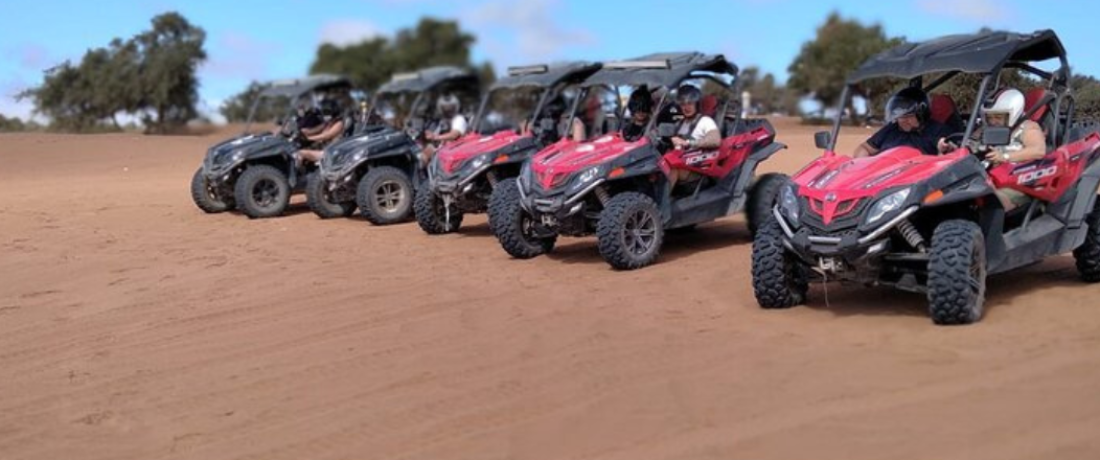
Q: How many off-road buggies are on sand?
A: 5